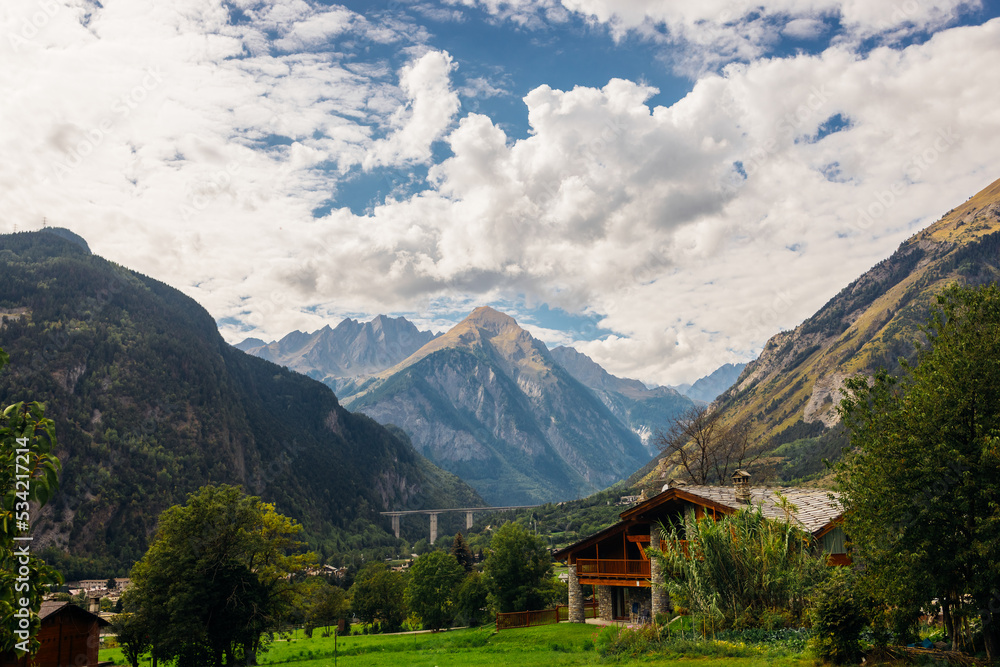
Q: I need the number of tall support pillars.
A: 3